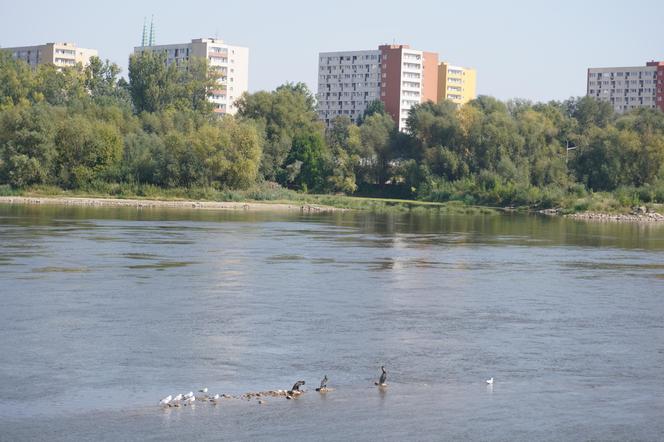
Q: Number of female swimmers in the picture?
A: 0